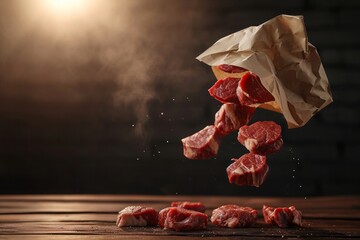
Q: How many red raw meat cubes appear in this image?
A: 12